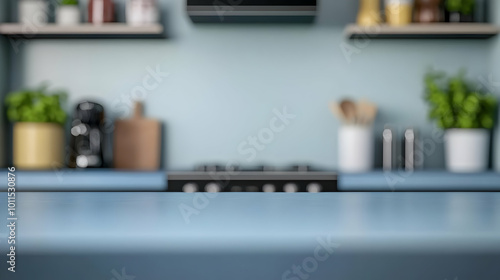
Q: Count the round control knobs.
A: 5